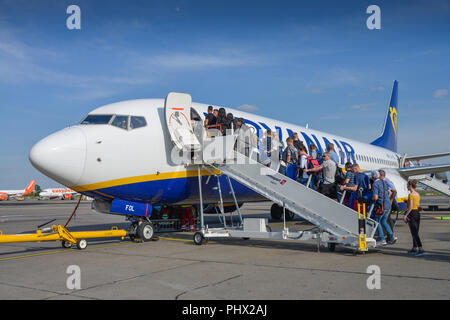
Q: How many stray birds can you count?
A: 0